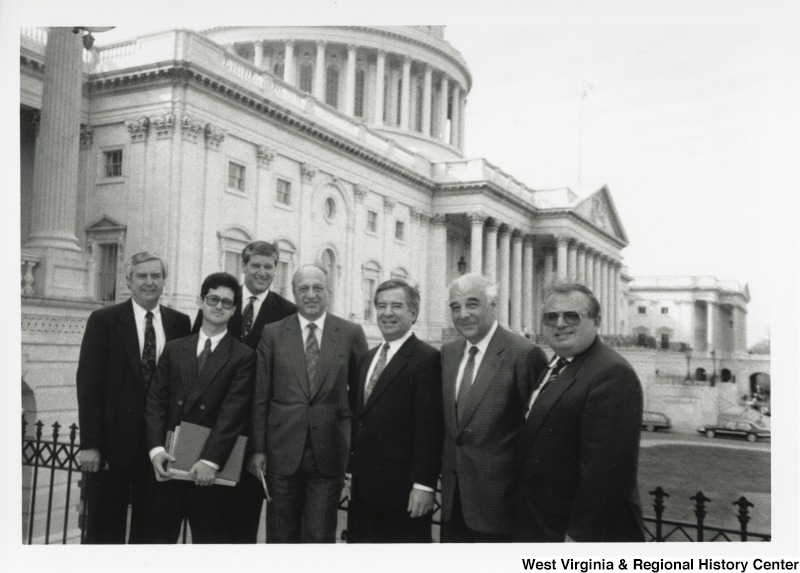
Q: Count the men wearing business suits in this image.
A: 7